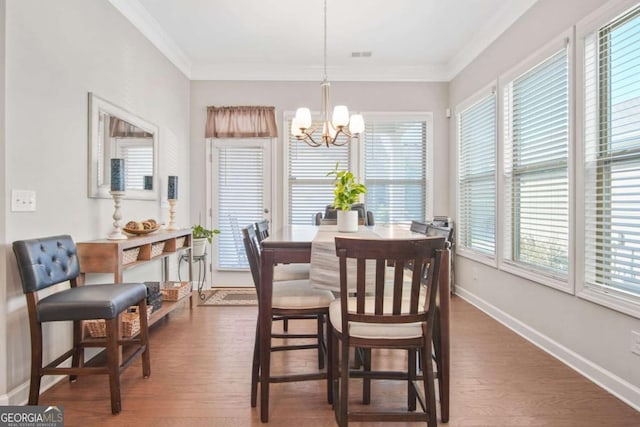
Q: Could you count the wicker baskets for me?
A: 5